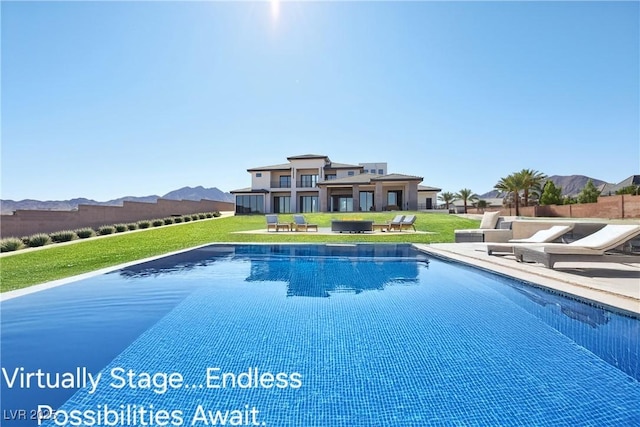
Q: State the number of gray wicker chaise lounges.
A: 2